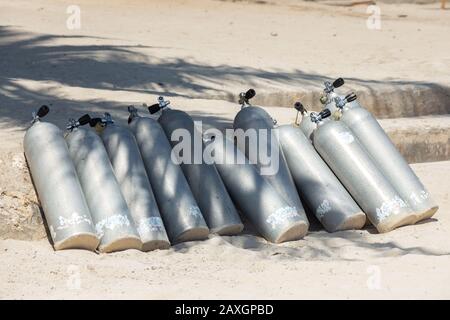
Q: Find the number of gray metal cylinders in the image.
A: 12